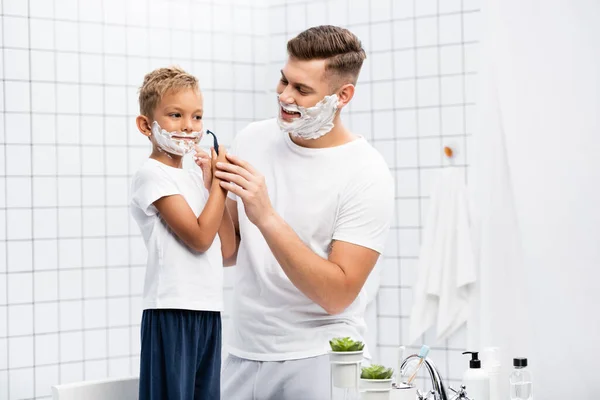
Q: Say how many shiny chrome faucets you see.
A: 1